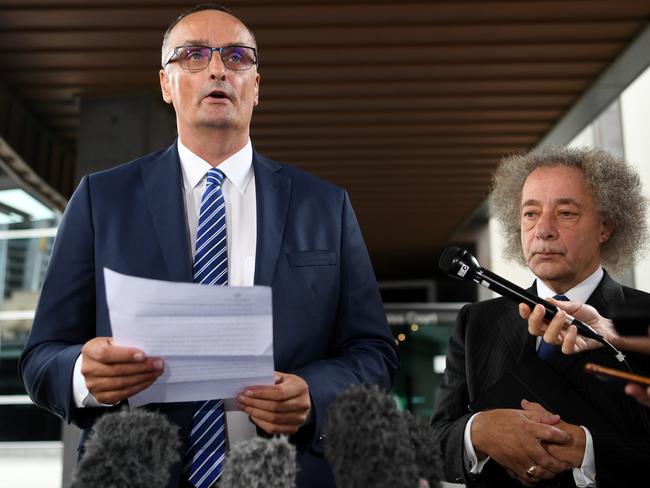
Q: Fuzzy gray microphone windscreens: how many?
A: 4